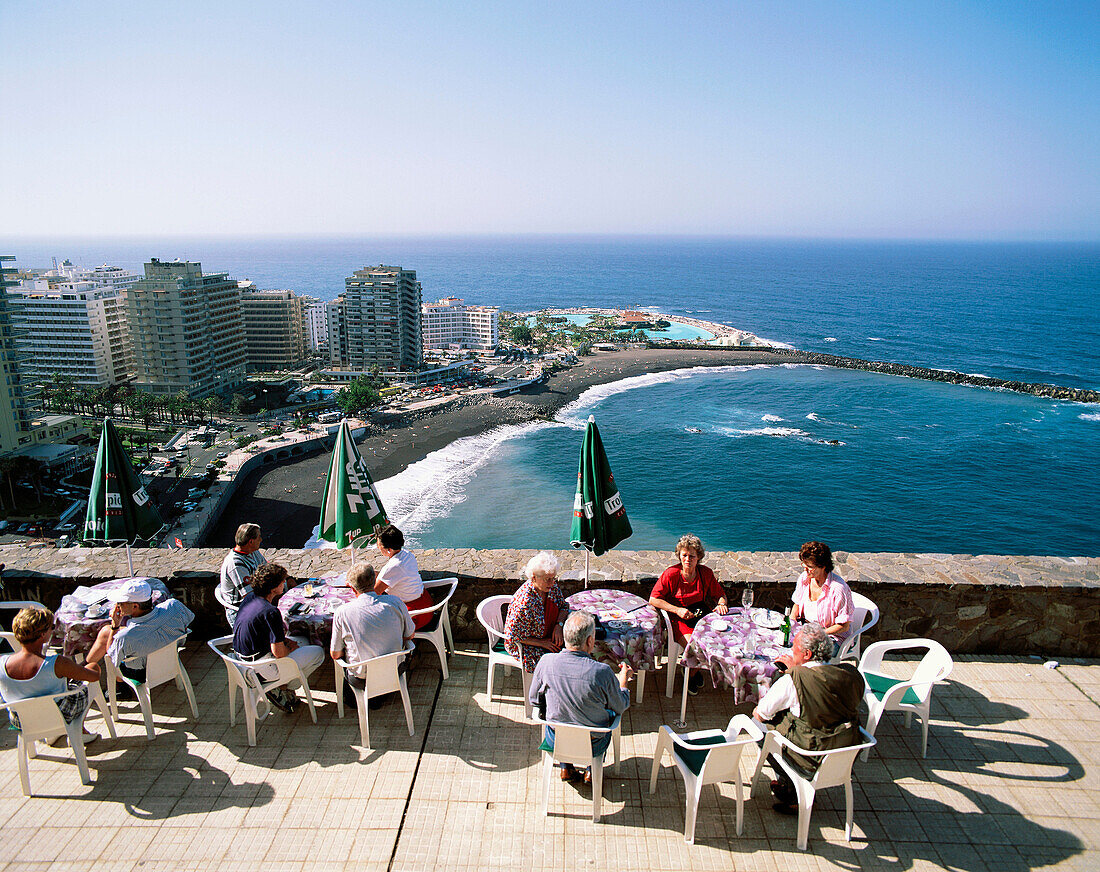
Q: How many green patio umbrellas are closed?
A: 3